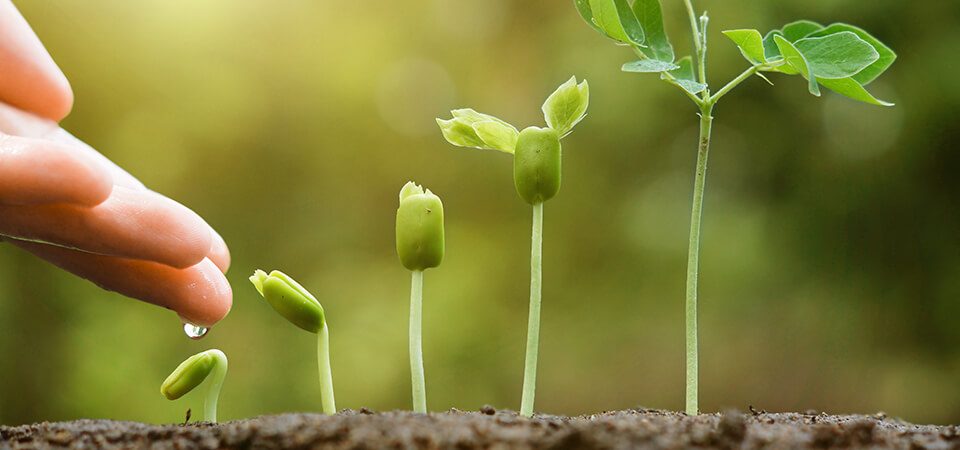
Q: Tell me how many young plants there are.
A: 5